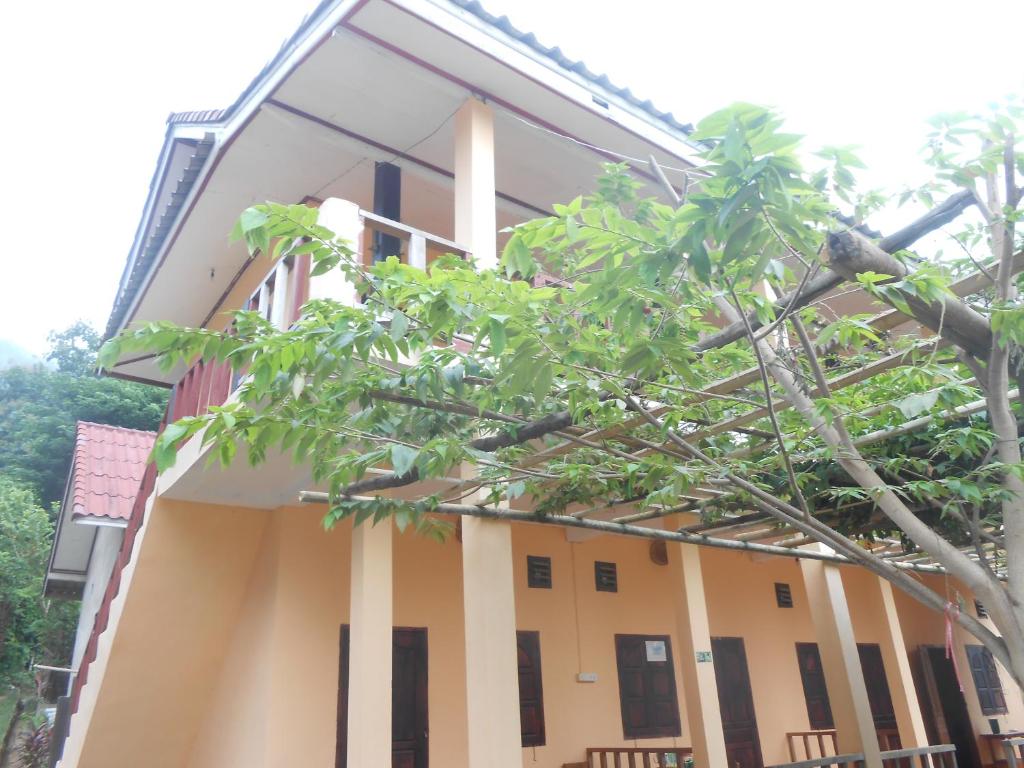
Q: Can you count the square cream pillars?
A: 6